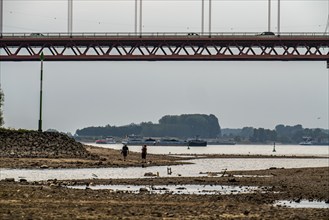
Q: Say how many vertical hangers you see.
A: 9